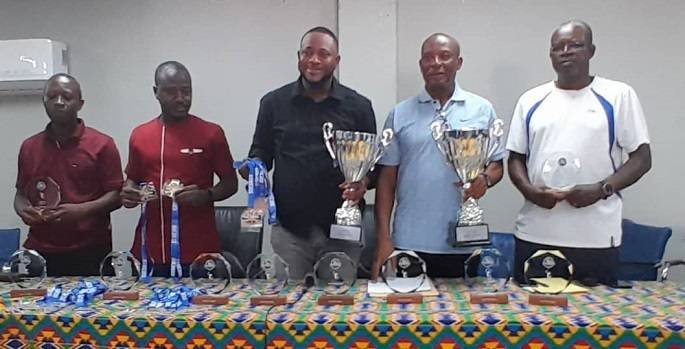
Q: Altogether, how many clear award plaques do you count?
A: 10